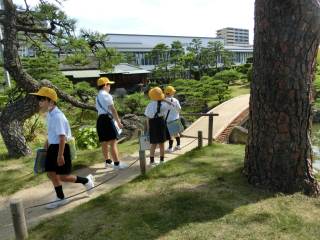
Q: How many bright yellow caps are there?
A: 4